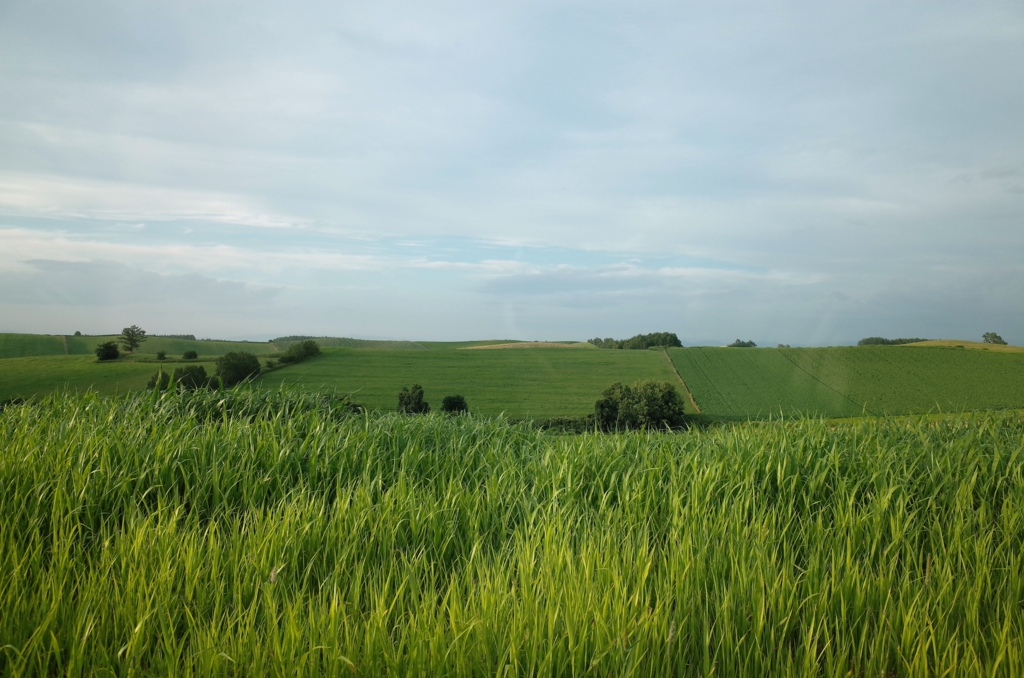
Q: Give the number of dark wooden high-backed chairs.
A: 0